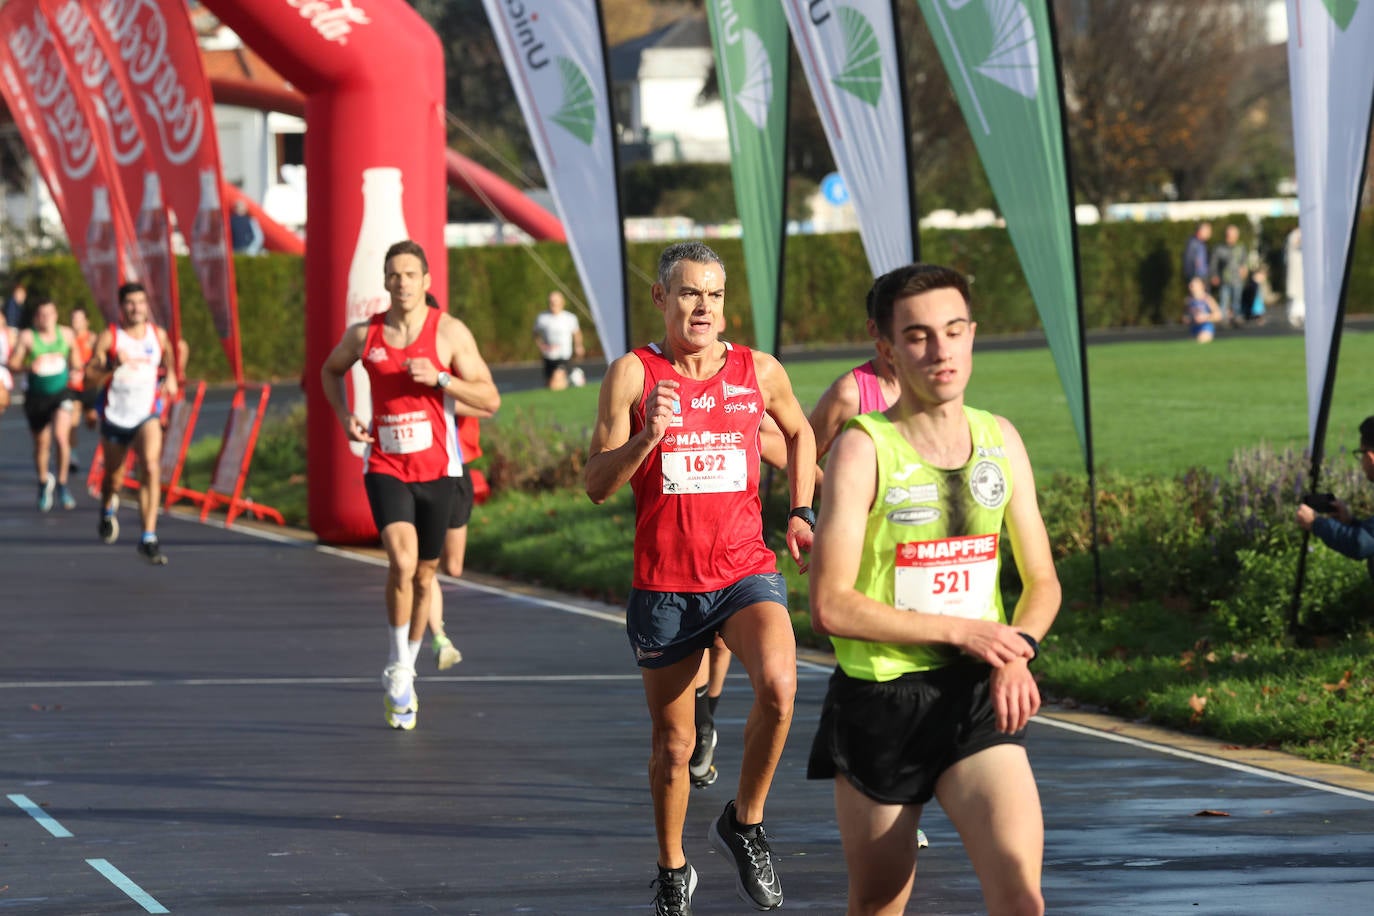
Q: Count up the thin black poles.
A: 5